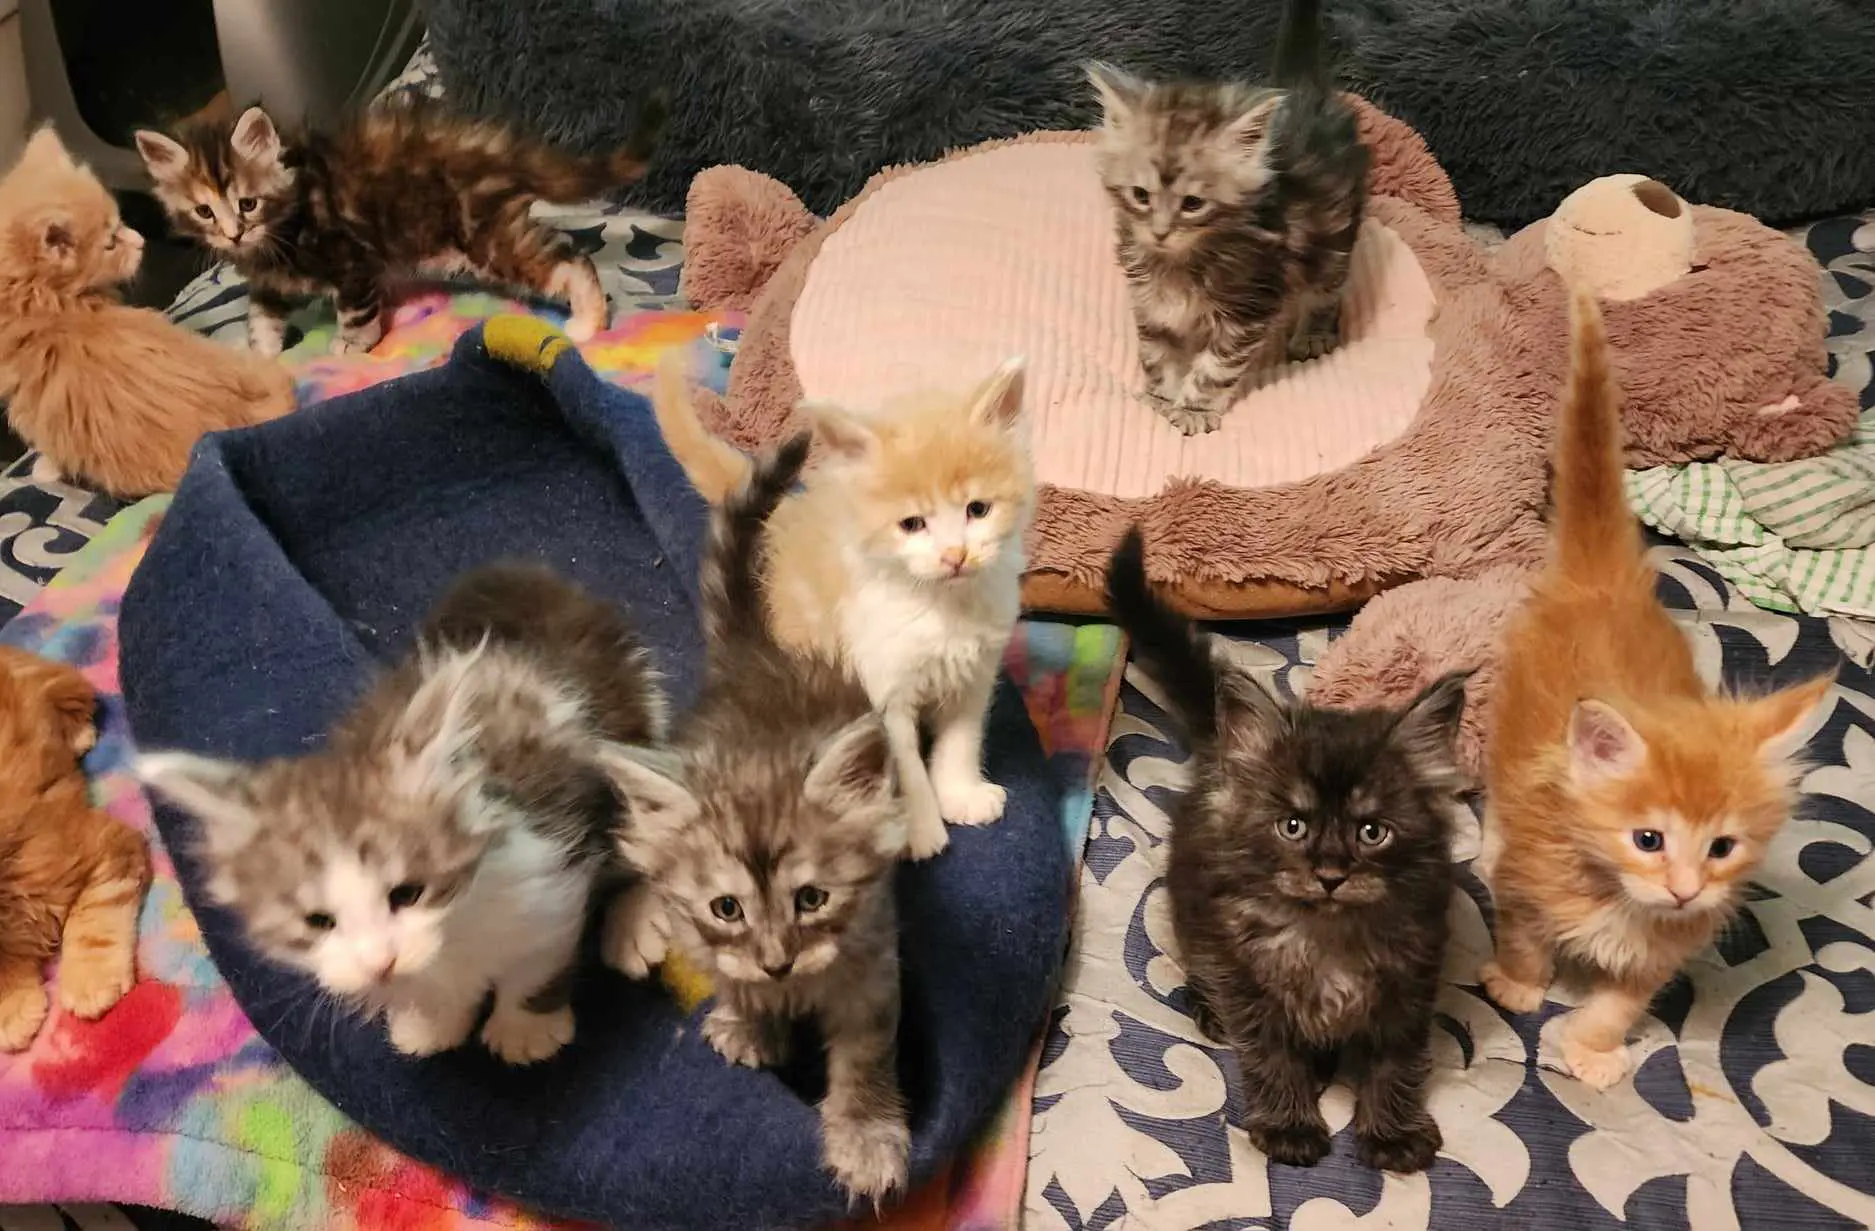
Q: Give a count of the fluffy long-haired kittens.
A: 9